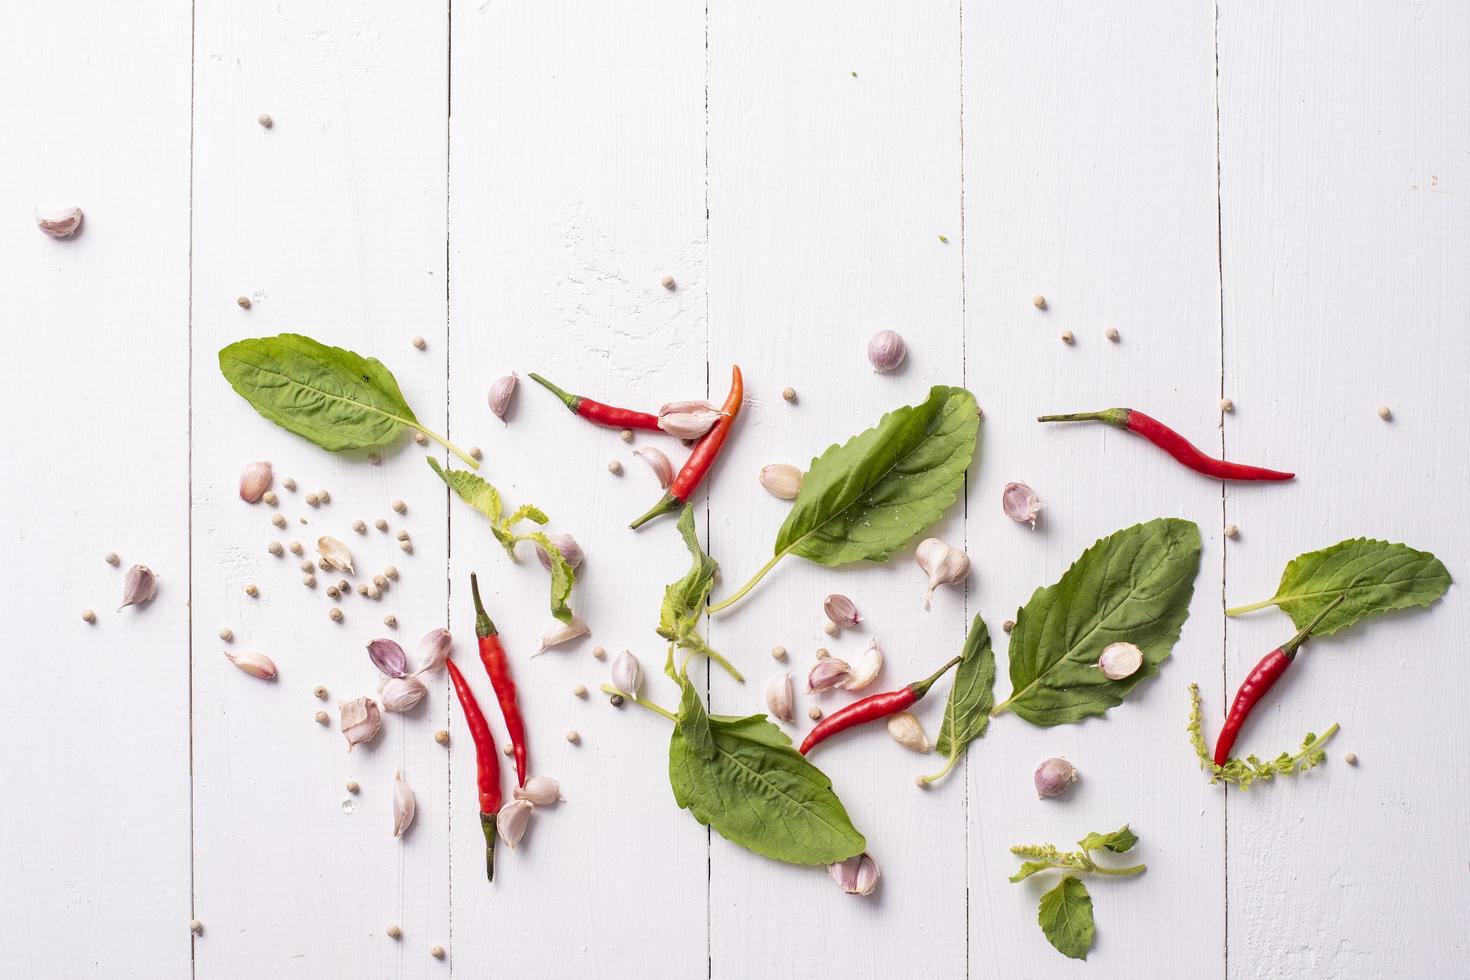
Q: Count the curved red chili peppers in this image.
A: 7